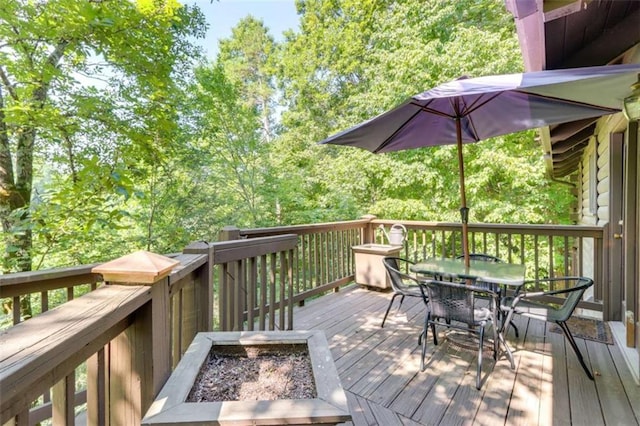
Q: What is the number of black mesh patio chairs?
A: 4